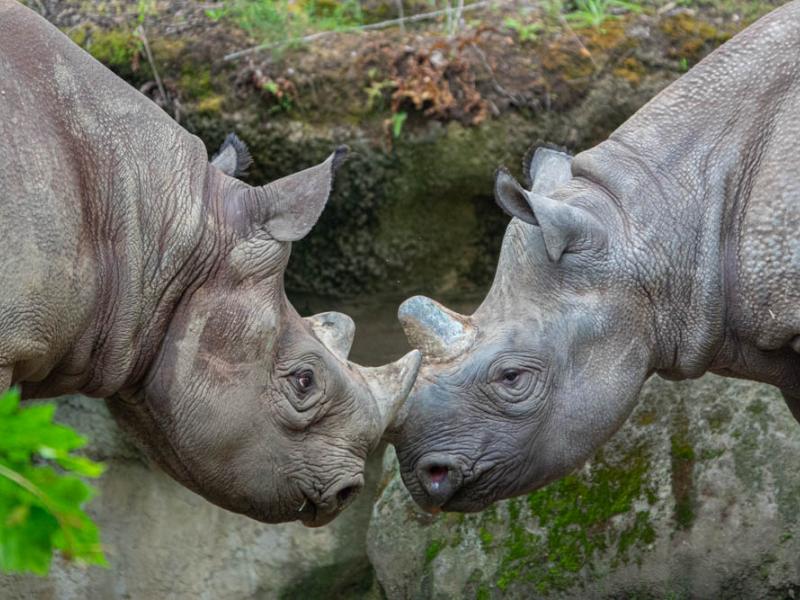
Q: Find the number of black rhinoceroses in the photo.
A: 2